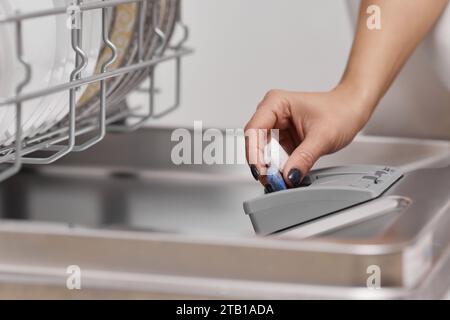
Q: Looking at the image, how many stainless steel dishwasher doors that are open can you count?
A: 1